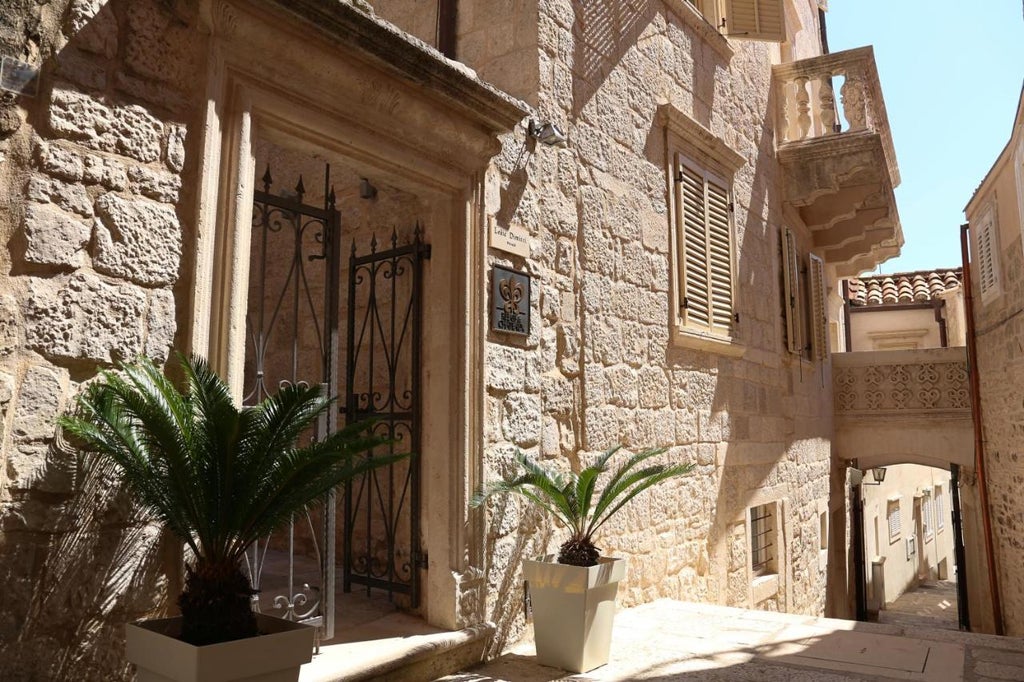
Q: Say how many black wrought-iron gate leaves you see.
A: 2